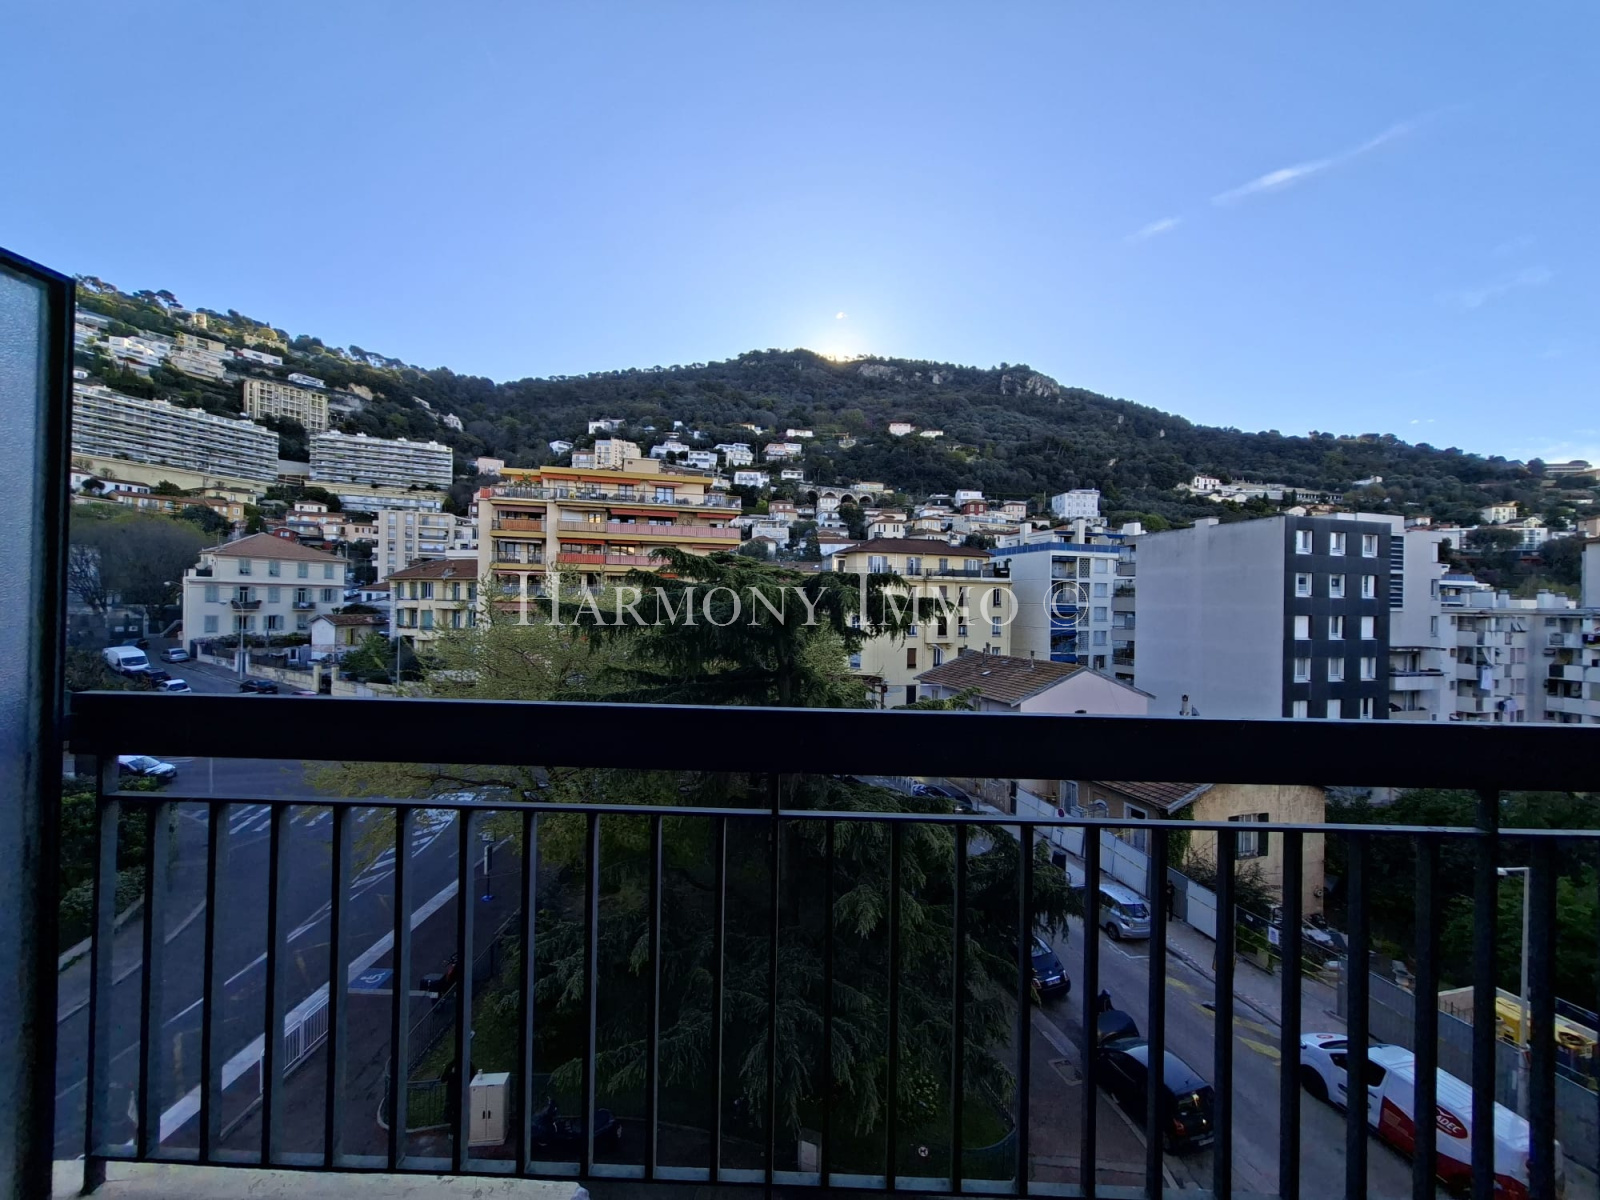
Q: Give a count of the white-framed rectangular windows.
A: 15